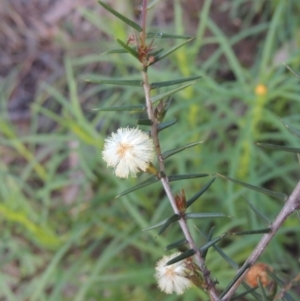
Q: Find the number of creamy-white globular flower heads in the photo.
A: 2